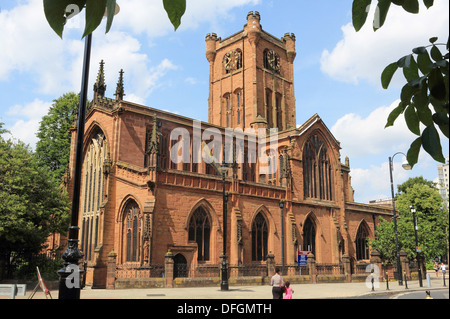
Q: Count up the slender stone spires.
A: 2